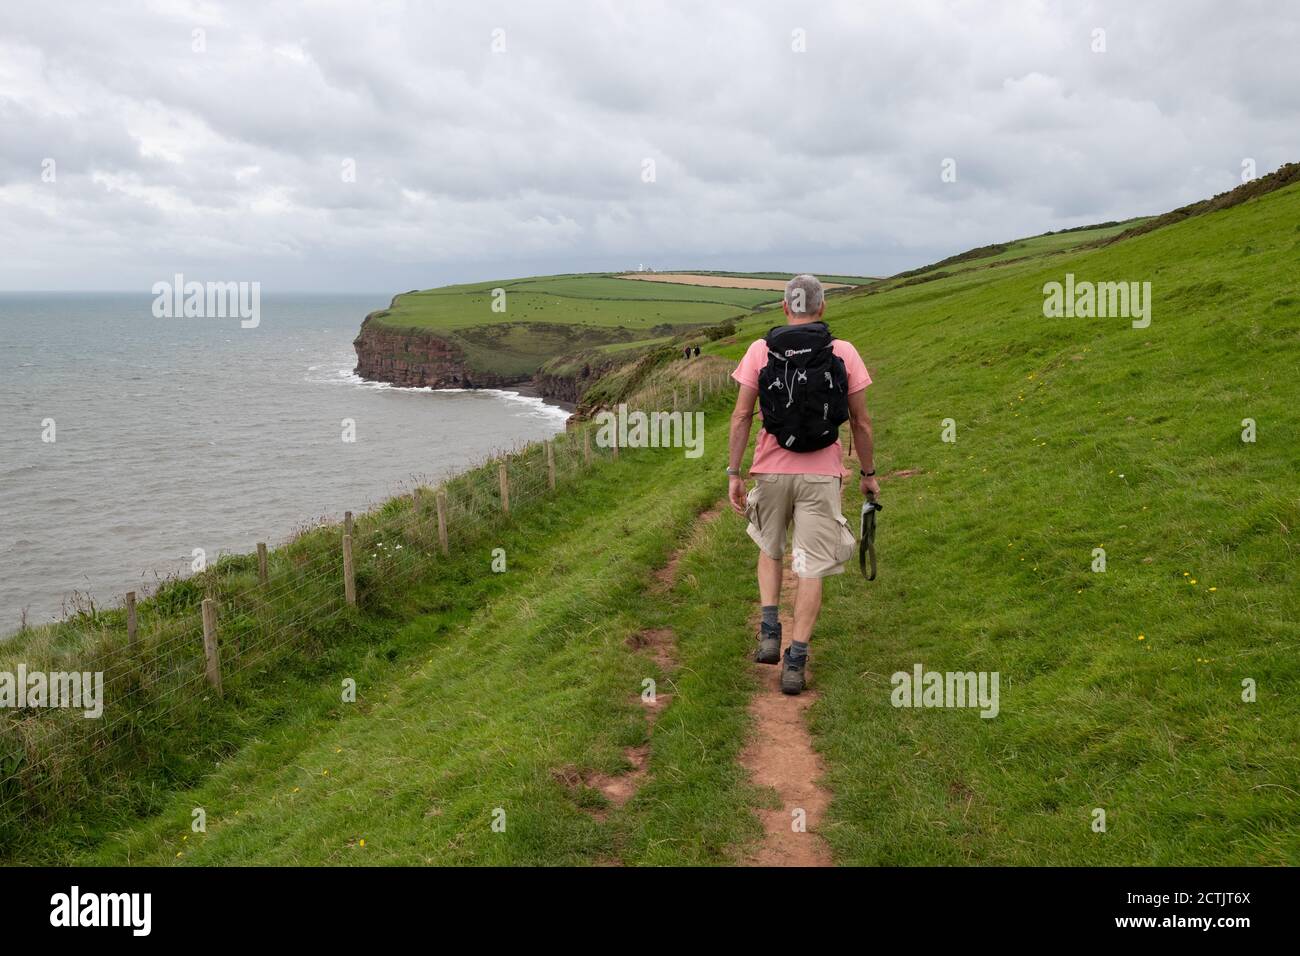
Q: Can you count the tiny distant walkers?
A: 2